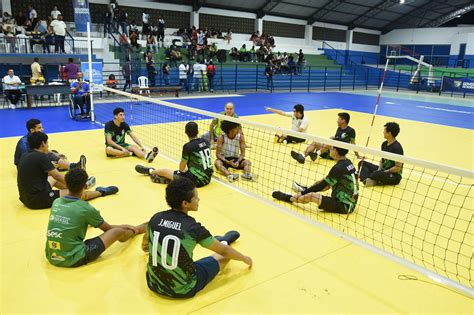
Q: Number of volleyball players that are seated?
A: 12